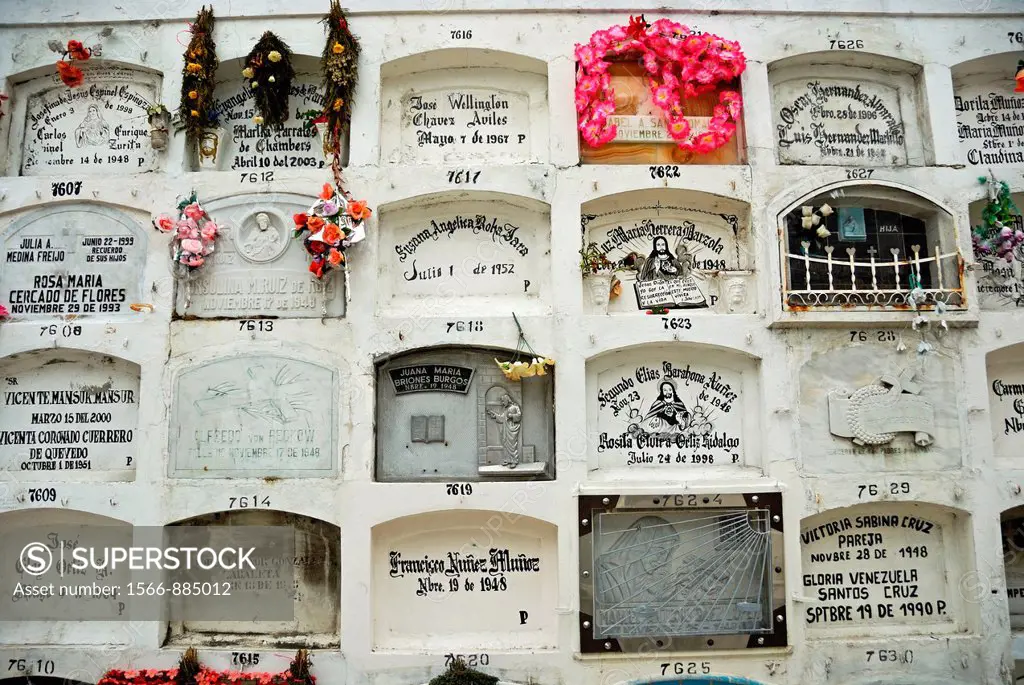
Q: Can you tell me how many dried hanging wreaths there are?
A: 3